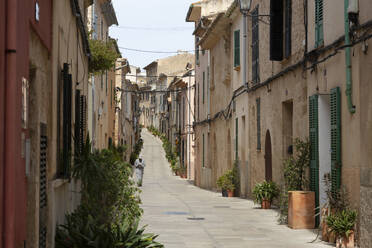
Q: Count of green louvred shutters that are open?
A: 2